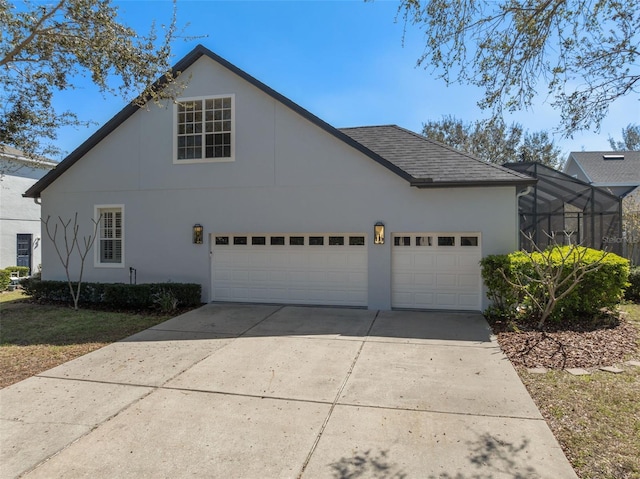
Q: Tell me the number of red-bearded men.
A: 0